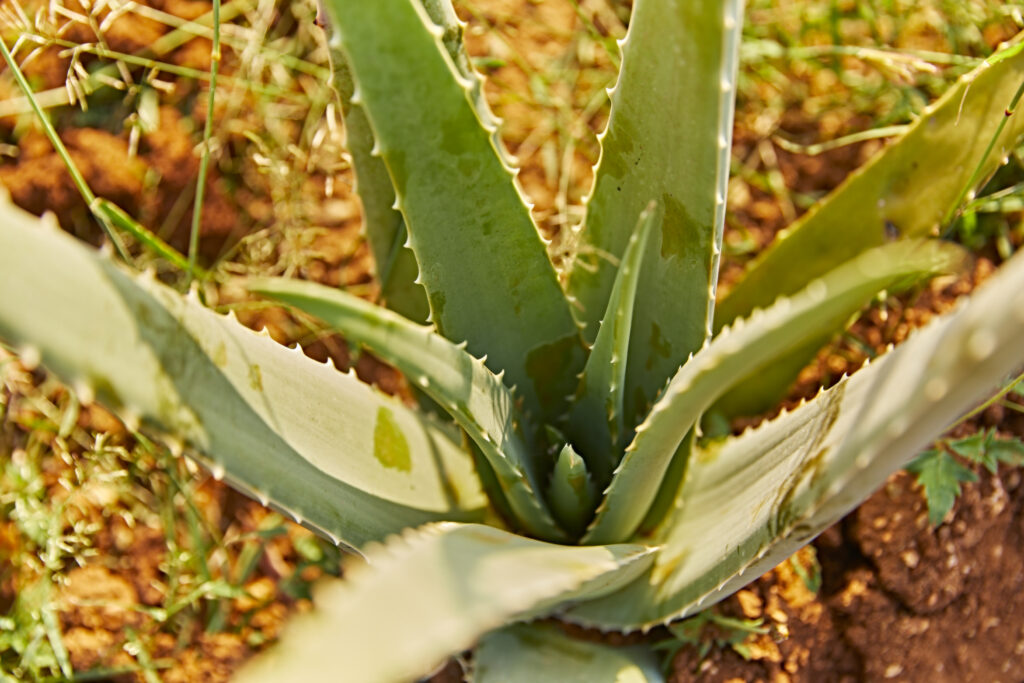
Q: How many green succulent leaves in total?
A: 12